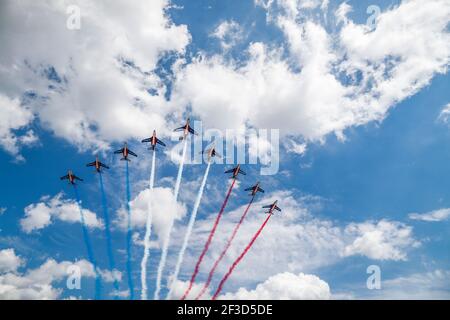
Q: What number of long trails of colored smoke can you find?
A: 9